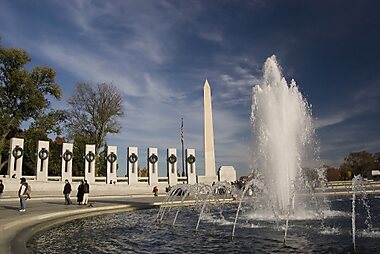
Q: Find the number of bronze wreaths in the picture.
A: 9